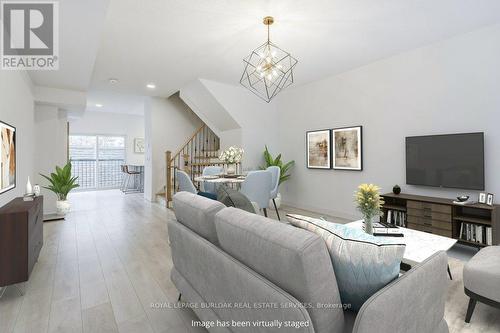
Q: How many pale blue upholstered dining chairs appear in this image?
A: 4